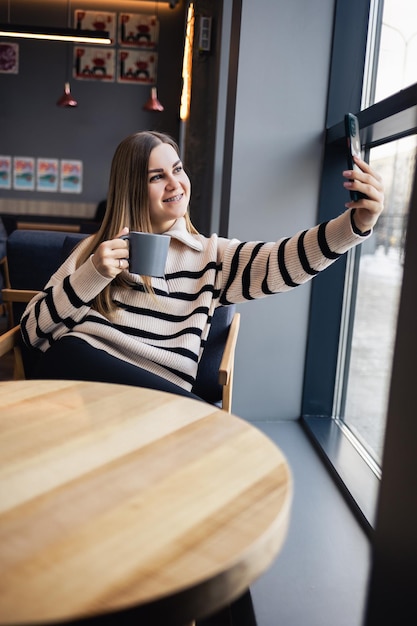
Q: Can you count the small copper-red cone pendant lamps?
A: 2